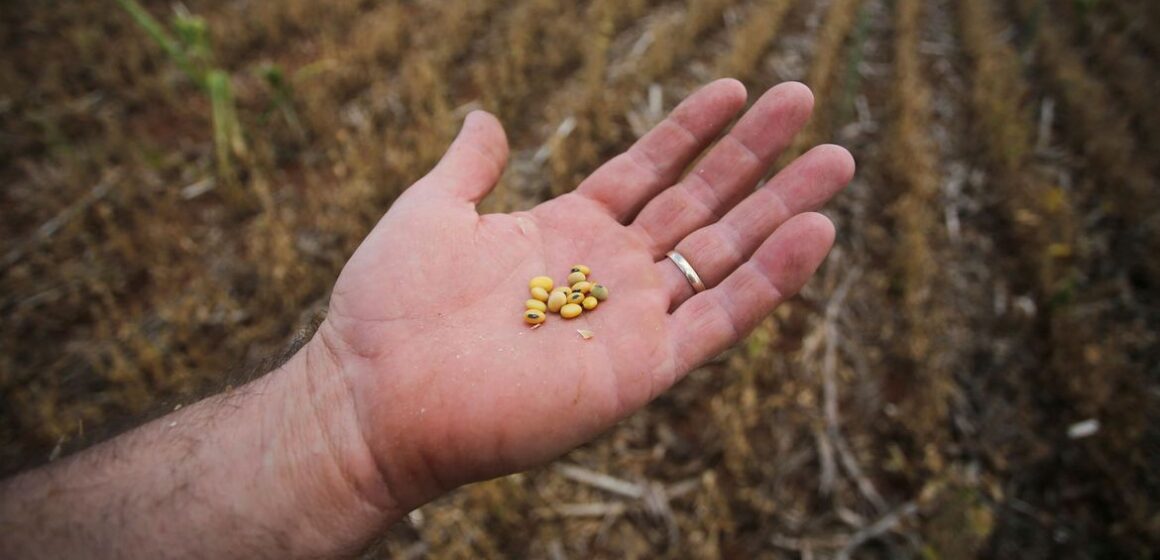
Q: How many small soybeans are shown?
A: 13